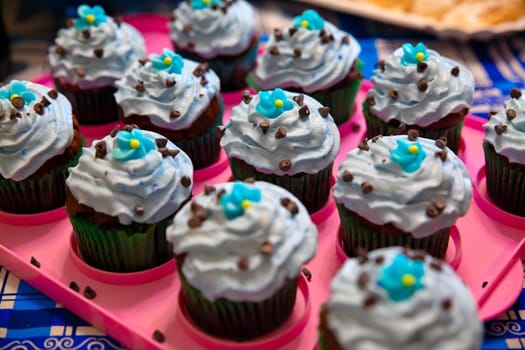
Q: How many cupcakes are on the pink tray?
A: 12